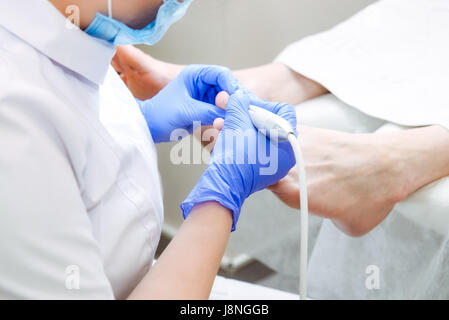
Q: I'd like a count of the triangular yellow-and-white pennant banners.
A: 0